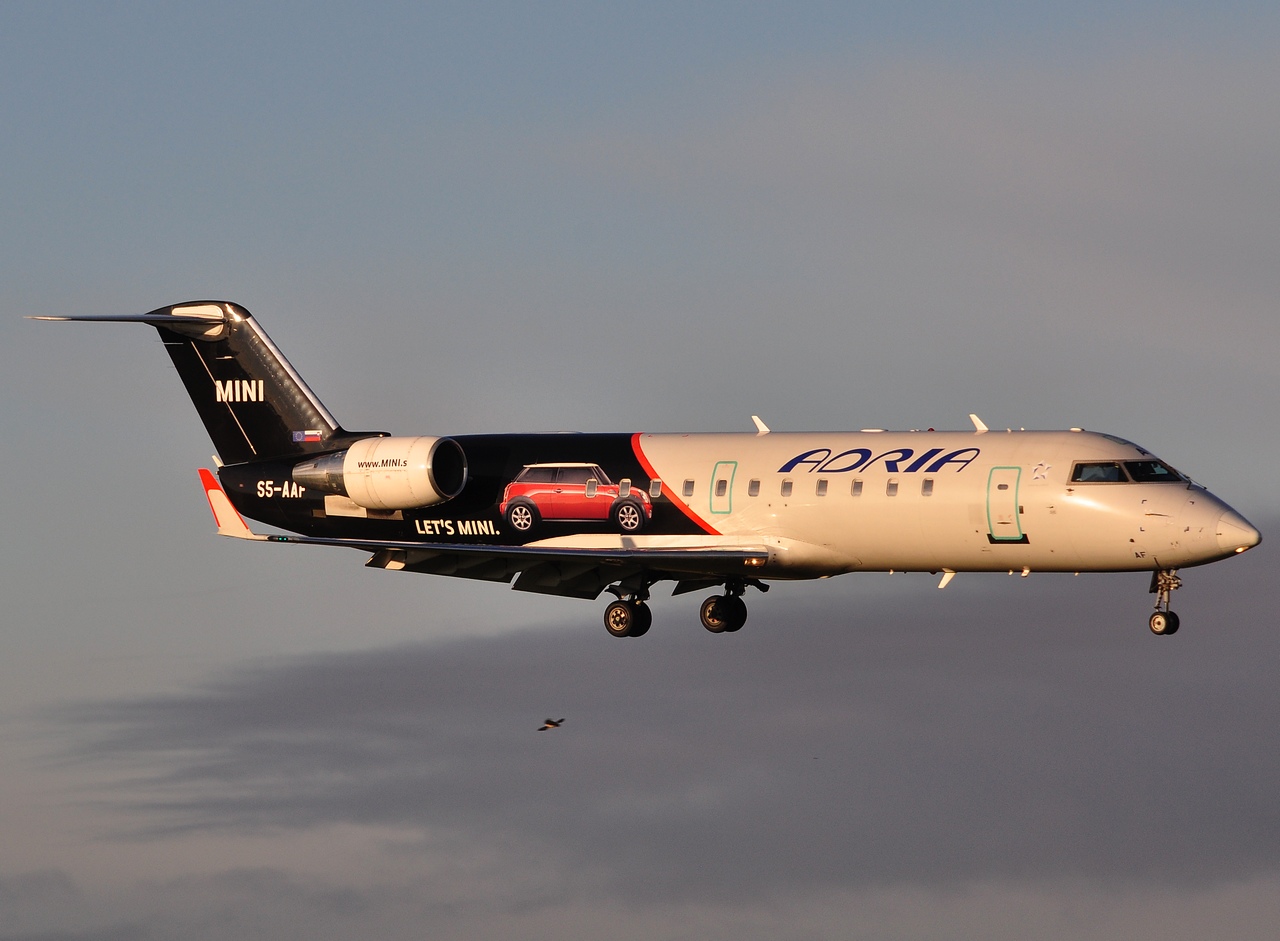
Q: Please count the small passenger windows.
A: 11